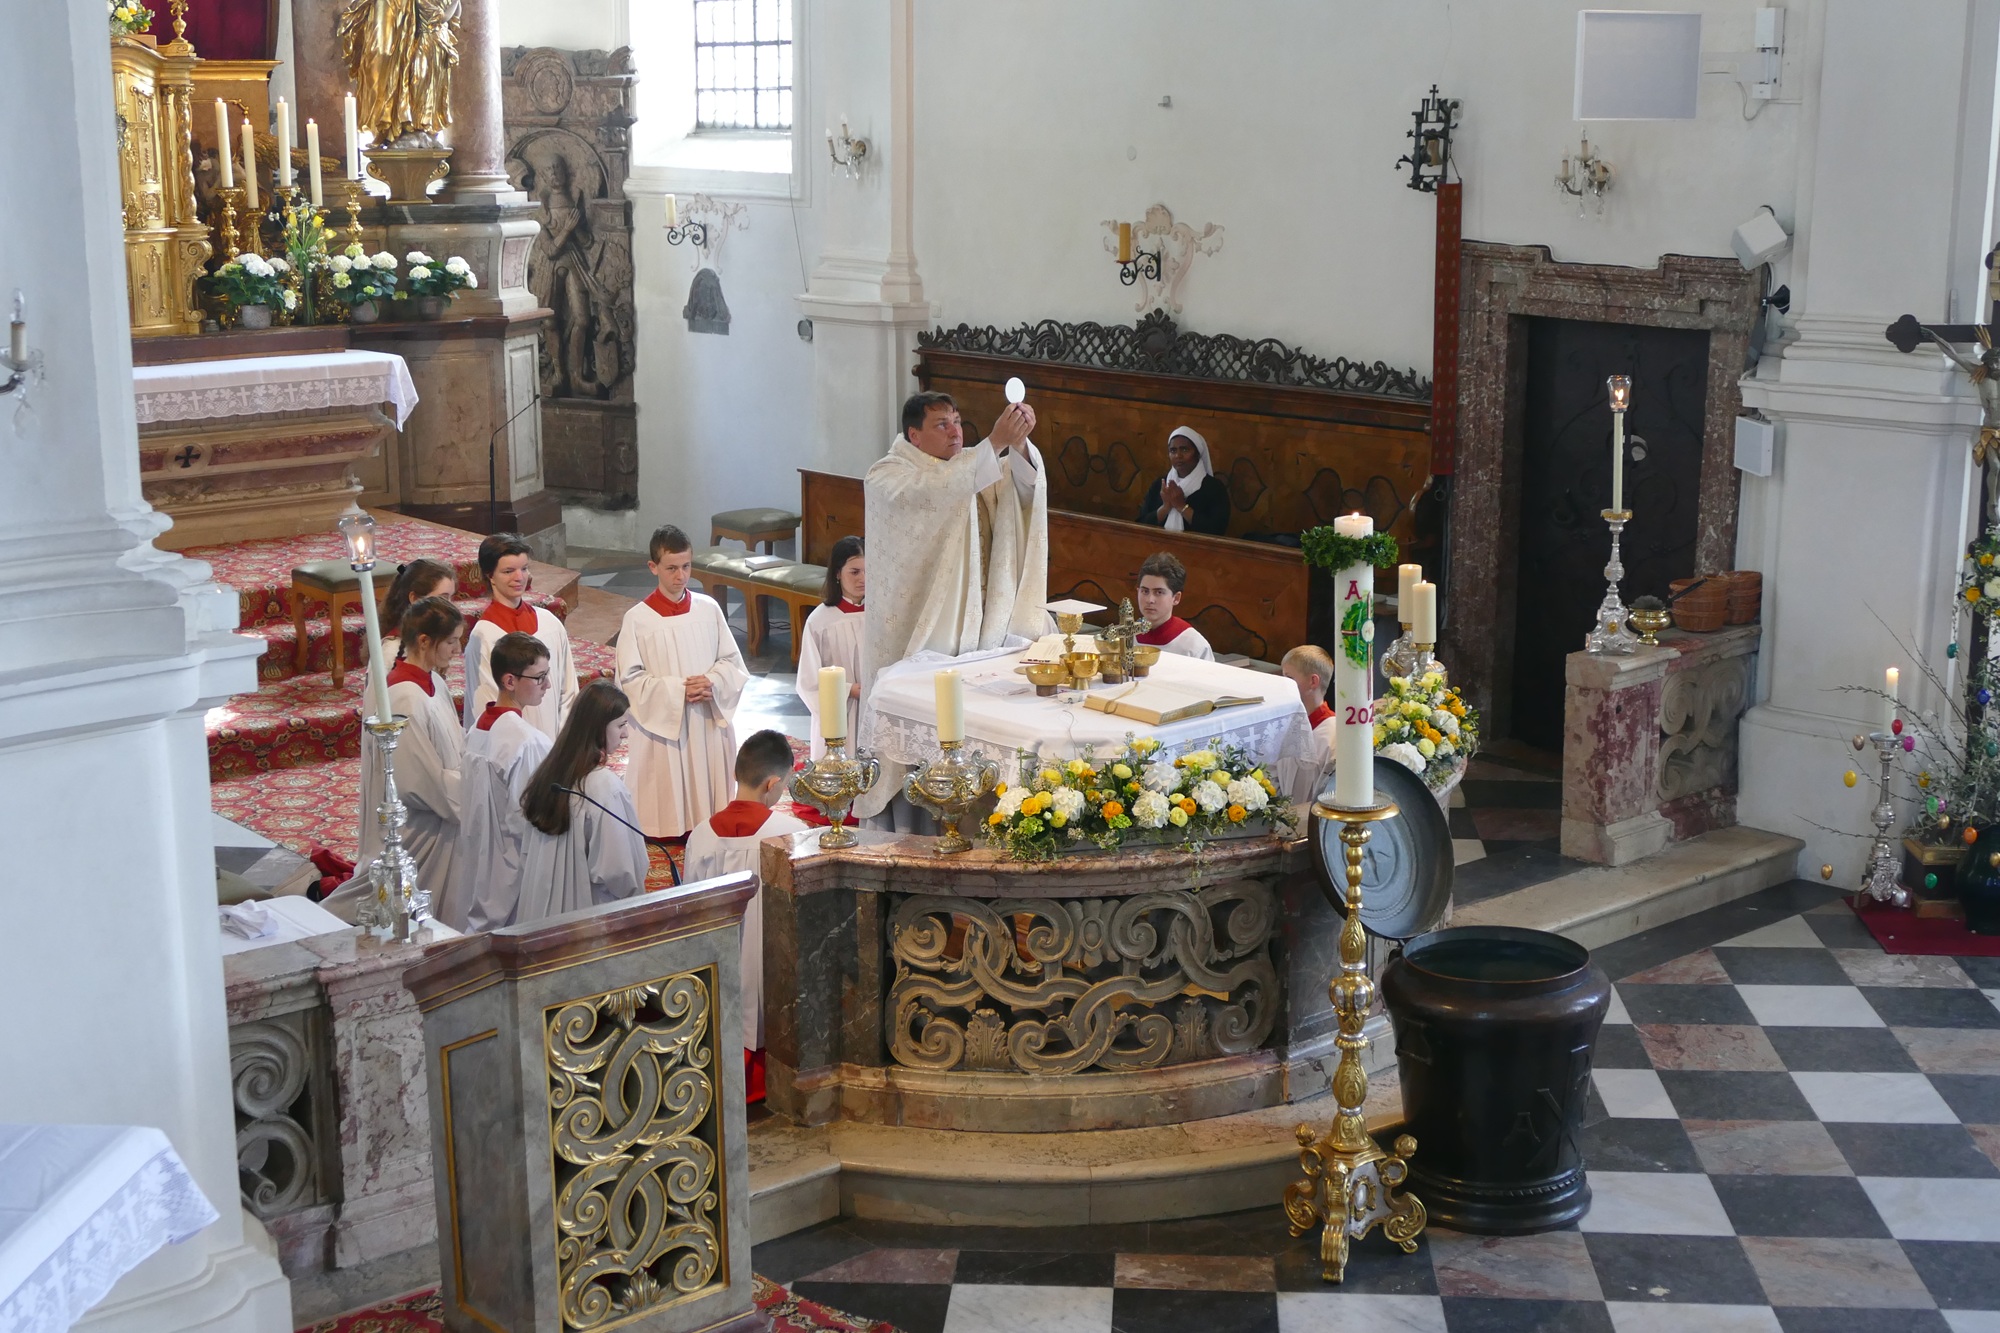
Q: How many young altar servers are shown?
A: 10